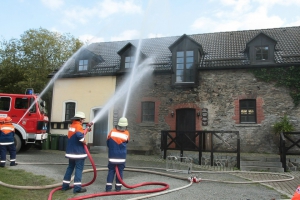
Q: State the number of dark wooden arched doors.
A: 1